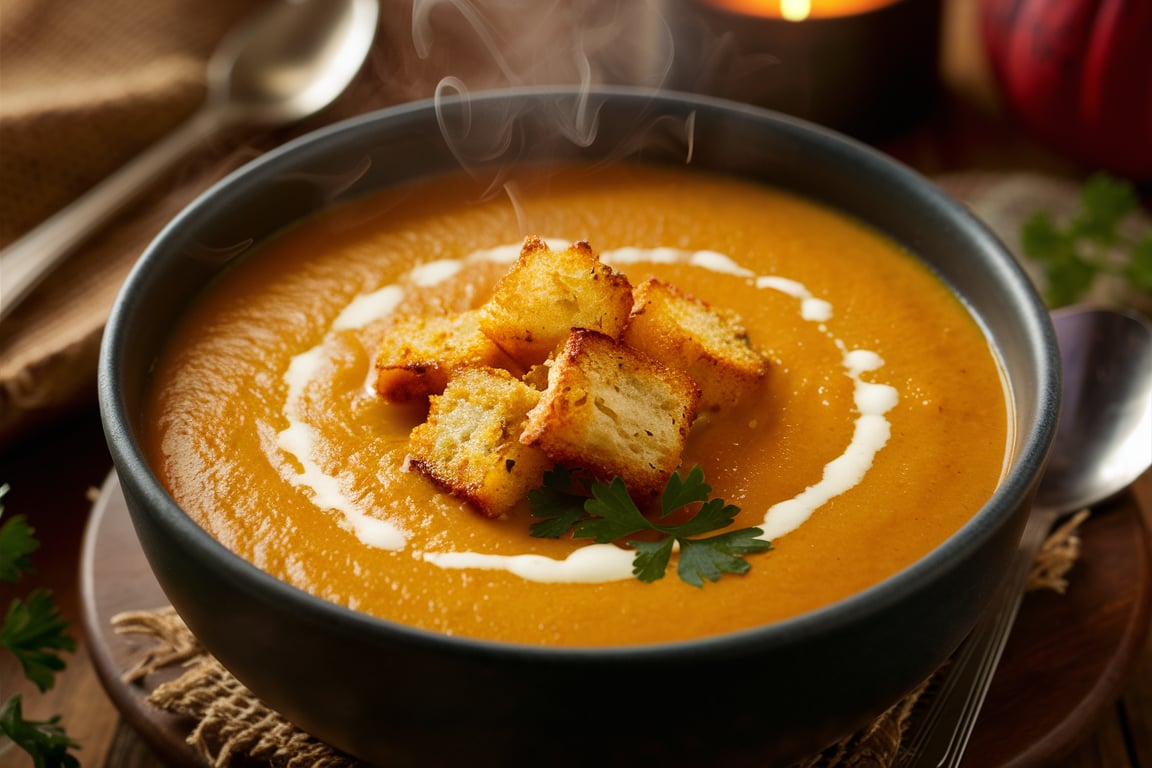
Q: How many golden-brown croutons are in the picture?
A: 5